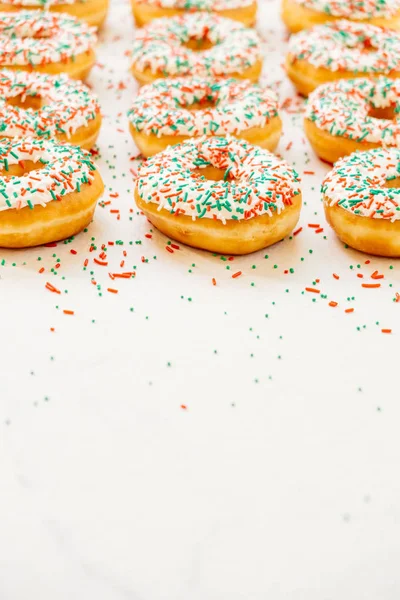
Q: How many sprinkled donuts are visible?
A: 12